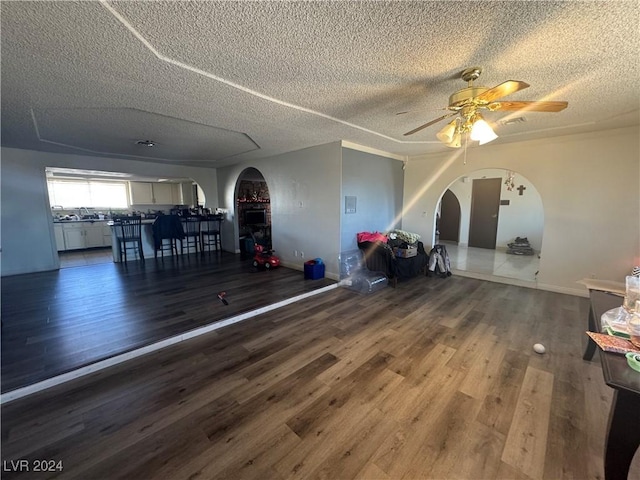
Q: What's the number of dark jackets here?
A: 1